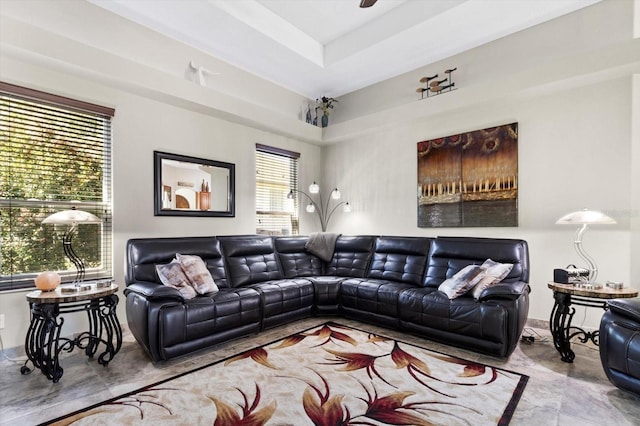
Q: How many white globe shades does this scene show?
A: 5